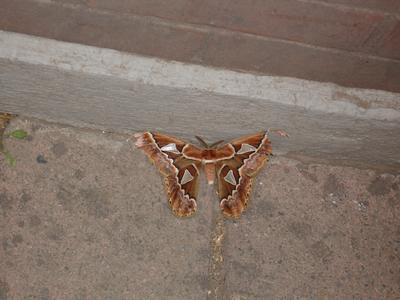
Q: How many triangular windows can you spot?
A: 4